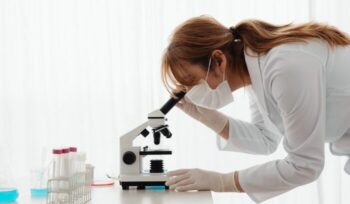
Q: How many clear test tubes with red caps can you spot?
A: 3